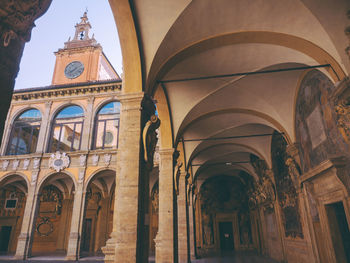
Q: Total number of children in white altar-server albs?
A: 0